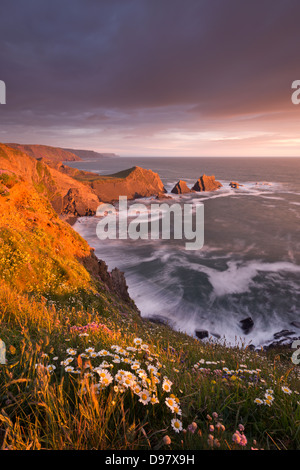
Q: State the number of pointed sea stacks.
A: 2